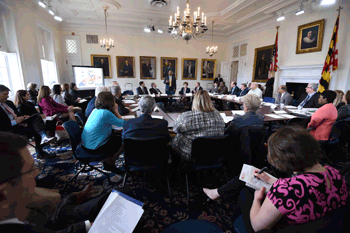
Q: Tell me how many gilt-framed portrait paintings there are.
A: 8